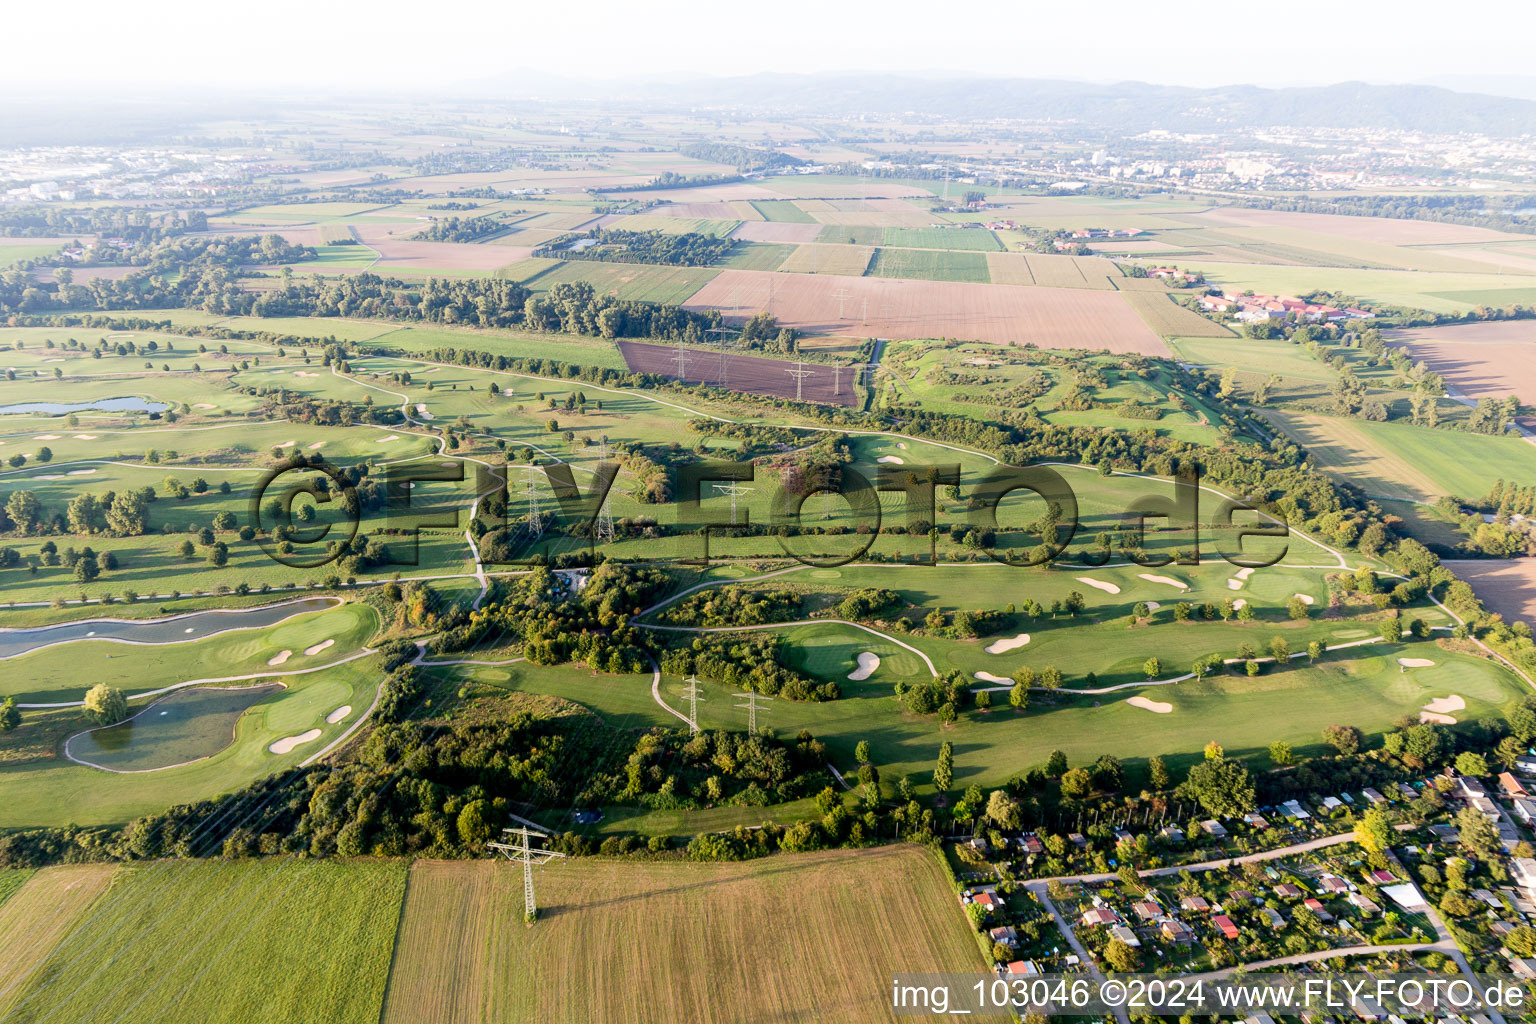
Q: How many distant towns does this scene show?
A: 2